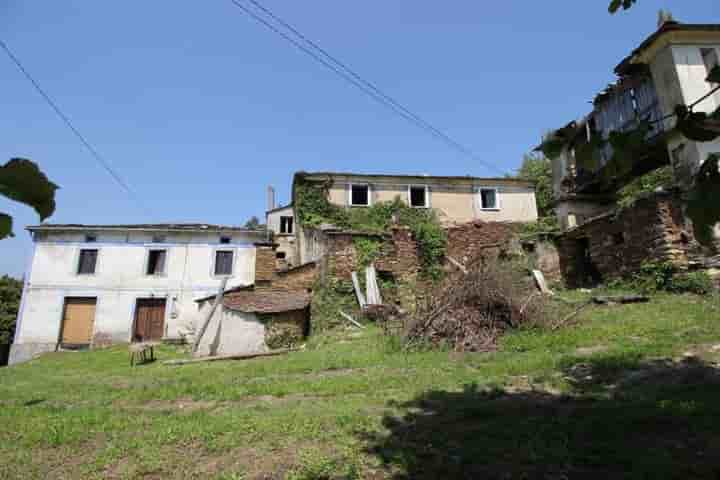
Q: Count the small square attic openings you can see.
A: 3